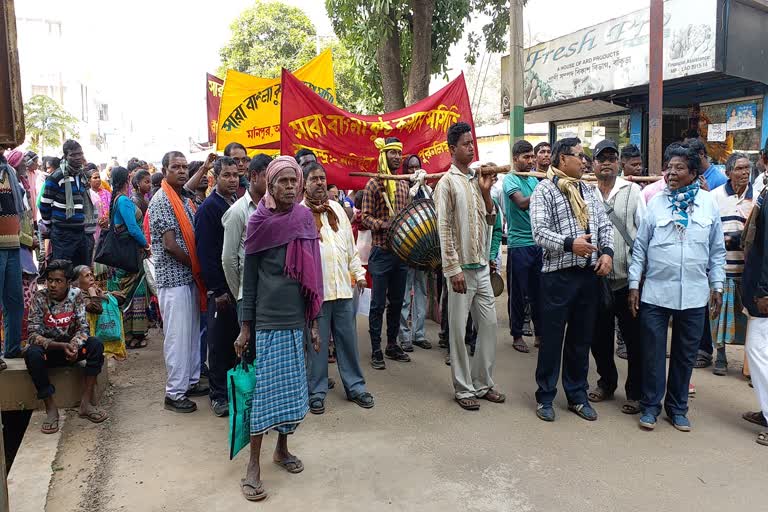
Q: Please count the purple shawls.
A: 1